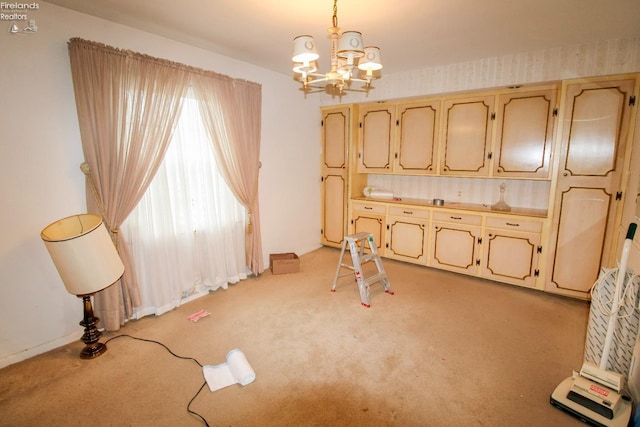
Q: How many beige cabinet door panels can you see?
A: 12